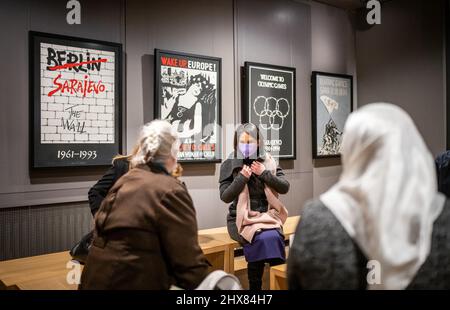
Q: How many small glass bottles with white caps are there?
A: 0